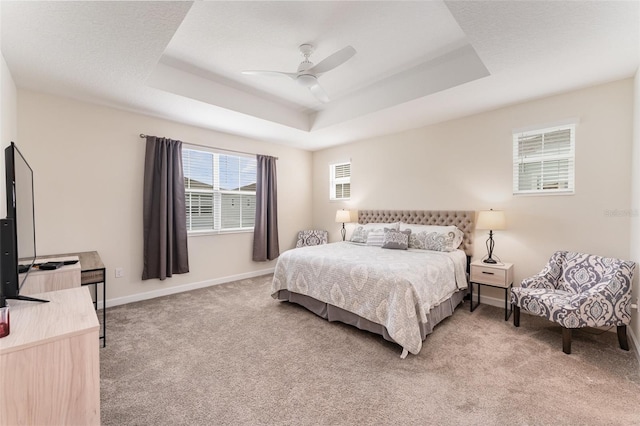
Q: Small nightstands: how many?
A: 1